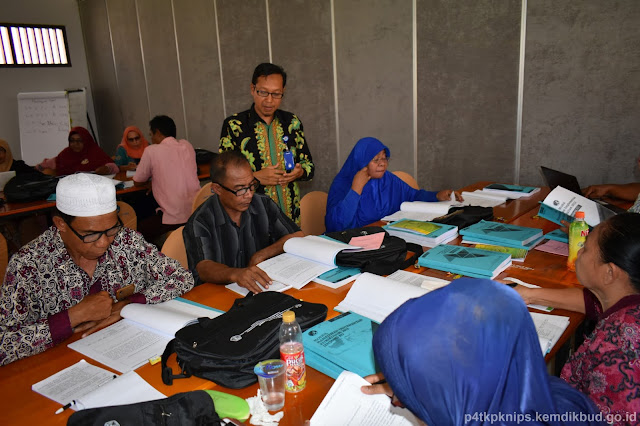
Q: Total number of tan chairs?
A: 6